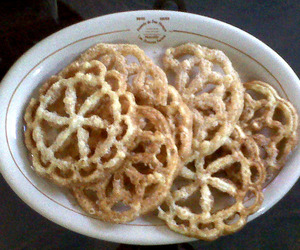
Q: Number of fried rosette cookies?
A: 7